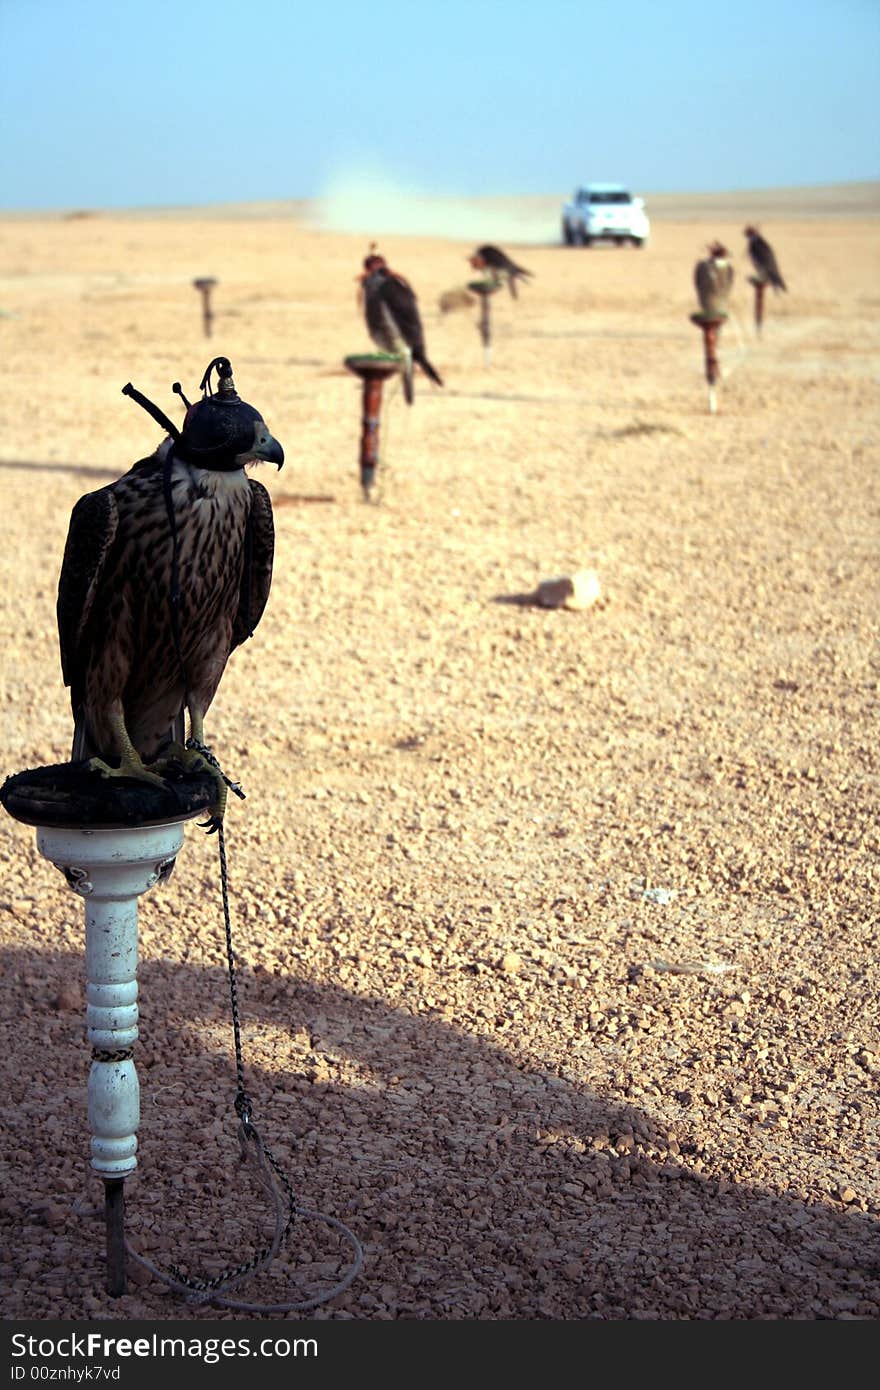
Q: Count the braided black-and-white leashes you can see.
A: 1